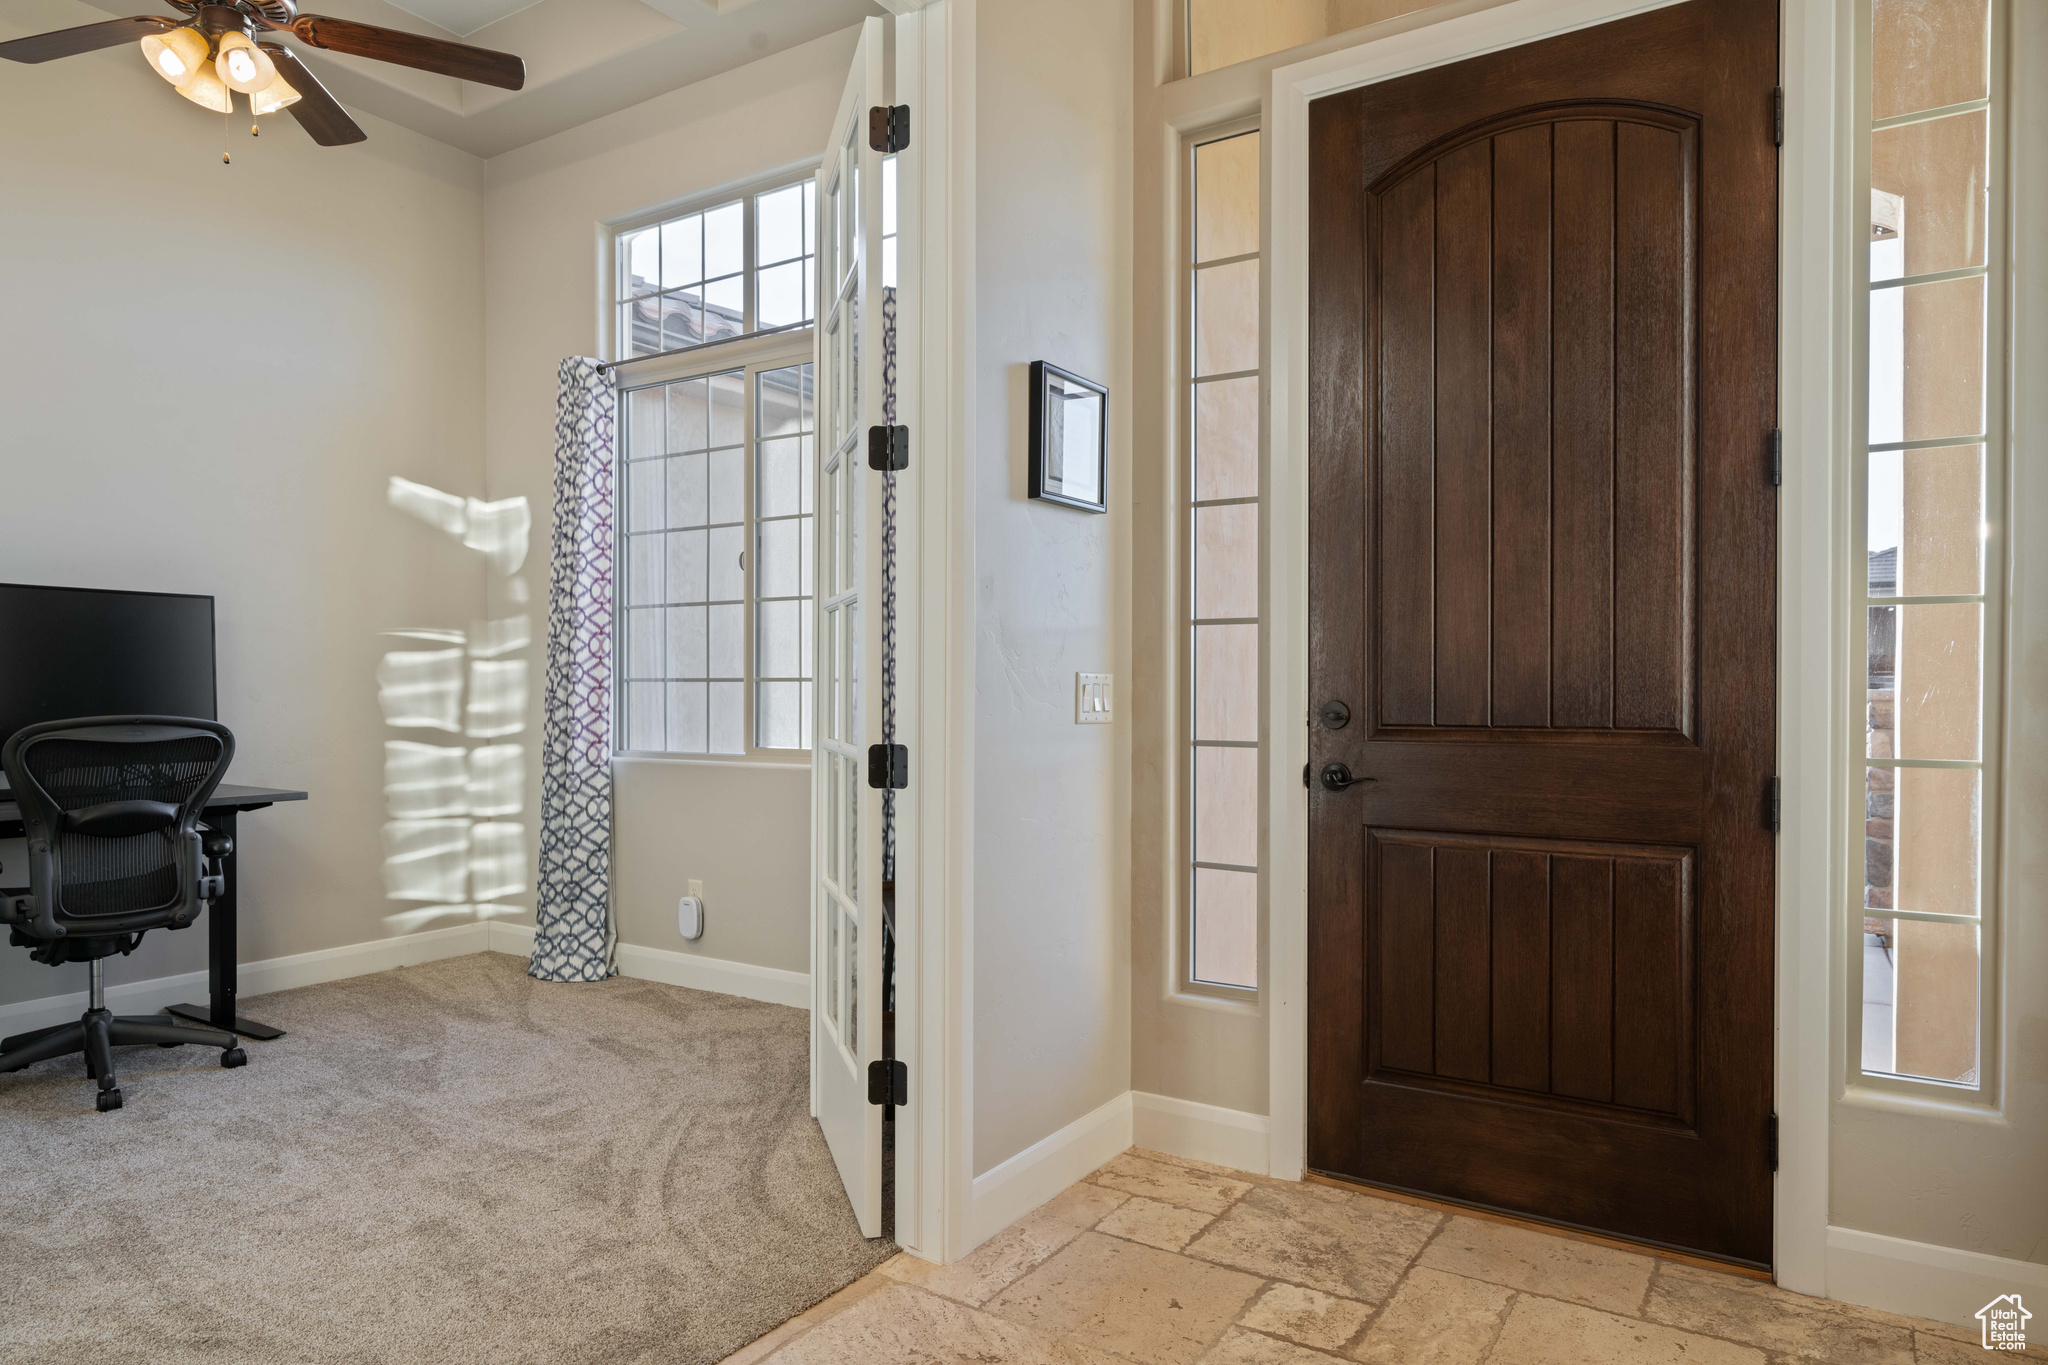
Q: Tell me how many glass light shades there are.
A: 4